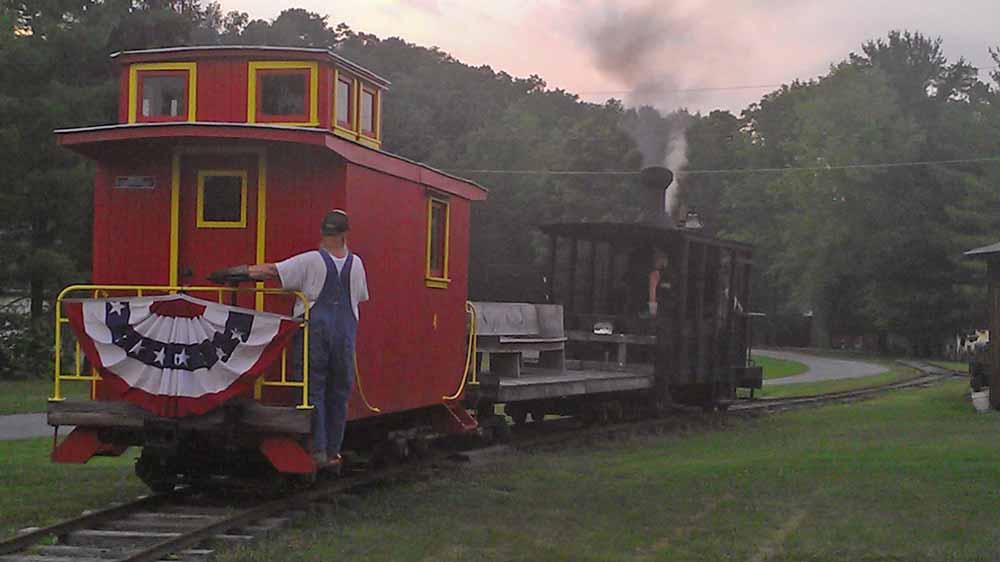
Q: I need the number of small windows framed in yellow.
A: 6